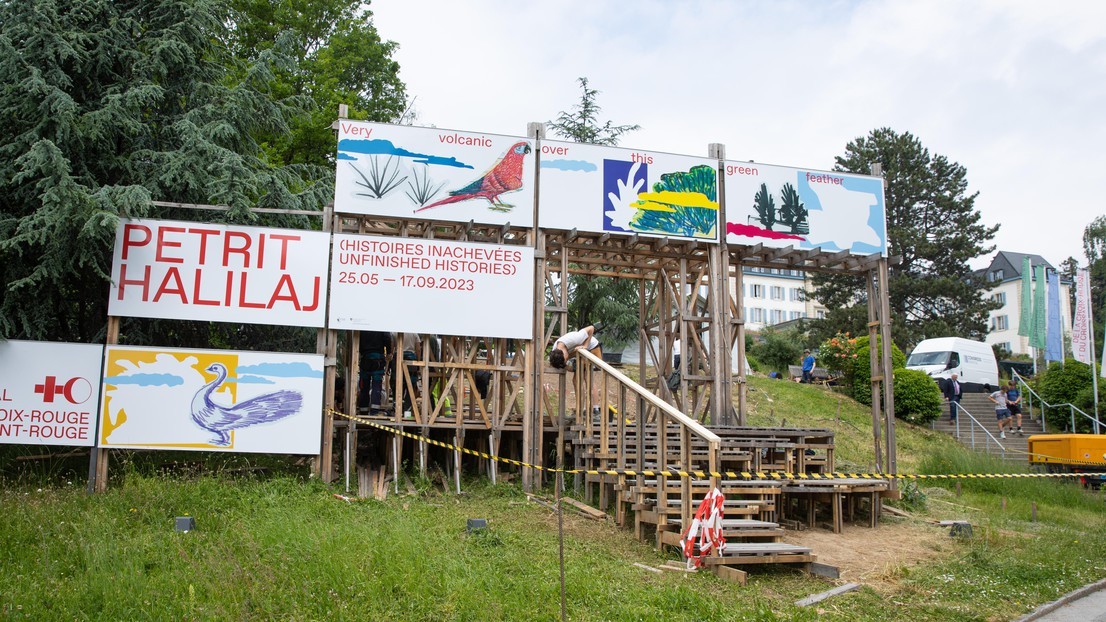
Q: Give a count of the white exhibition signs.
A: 7